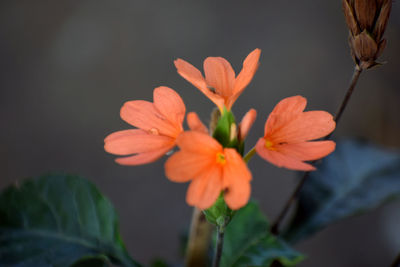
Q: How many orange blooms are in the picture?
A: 4